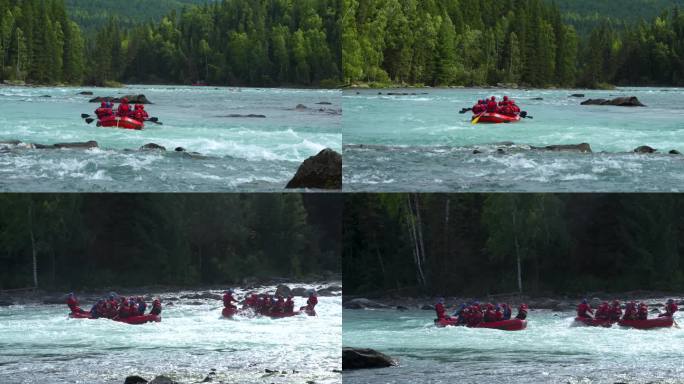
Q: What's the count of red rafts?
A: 6